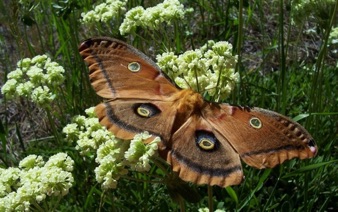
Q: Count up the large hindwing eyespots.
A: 2